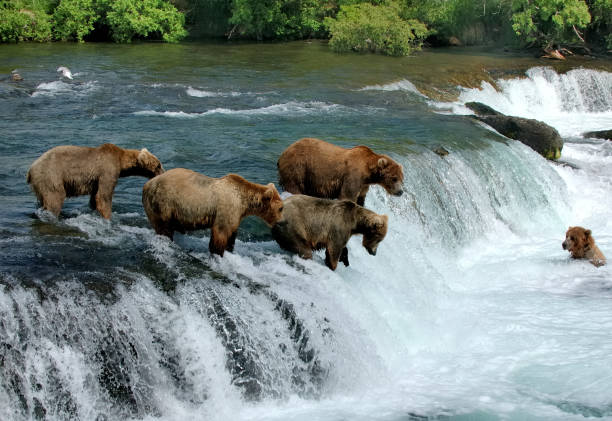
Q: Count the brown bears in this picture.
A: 5